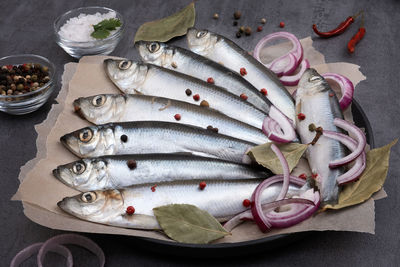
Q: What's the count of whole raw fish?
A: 8